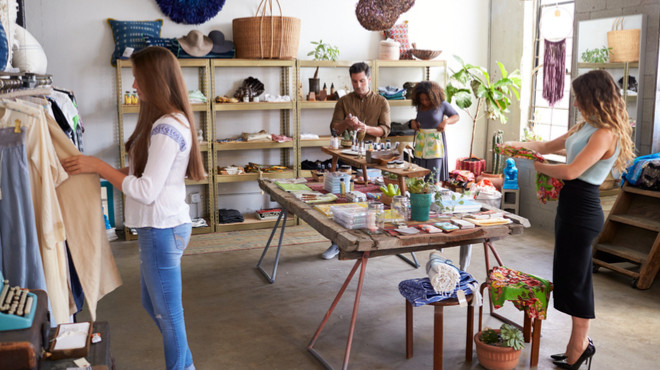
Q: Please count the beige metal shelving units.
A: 4